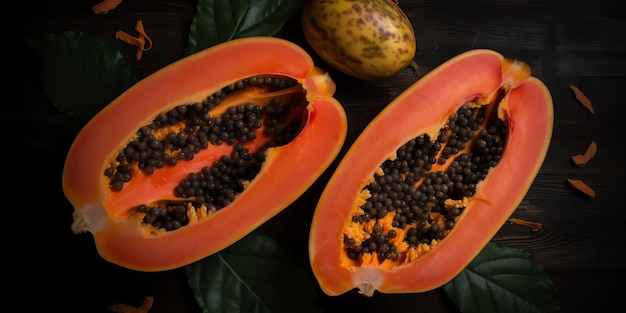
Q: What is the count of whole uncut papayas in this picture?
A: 1